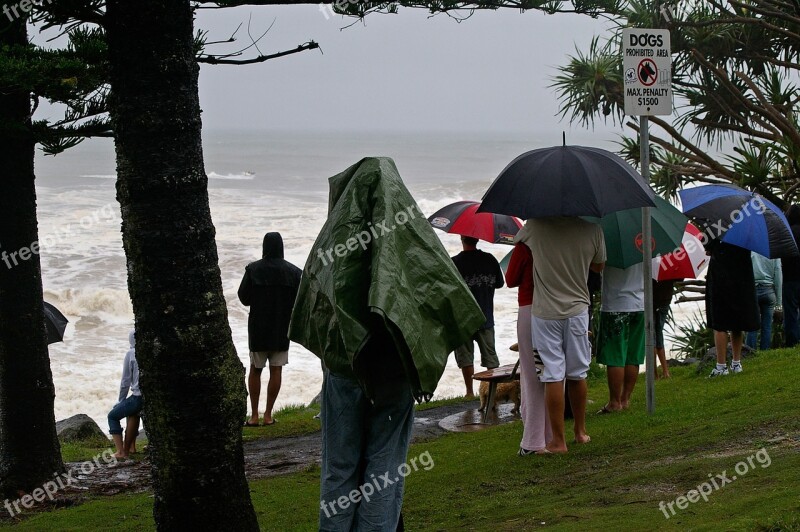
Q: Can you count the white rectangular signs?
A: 1